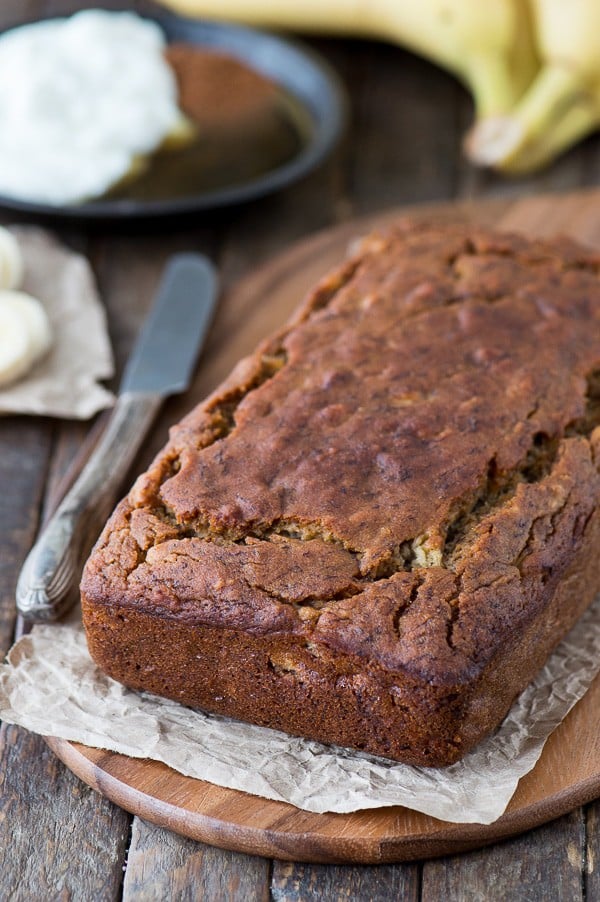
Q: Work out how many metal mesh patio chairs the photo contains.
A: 0